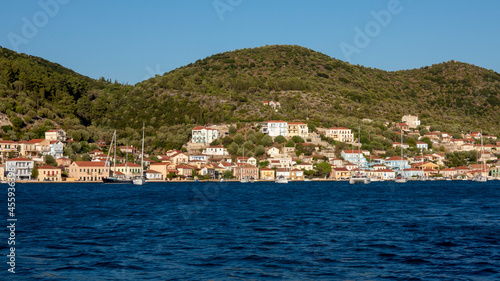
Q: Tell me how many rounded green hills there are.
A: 3